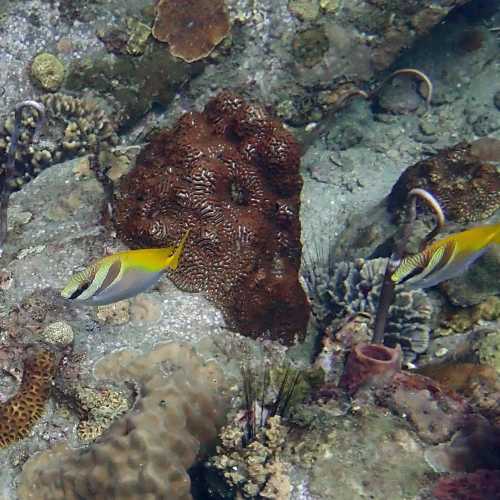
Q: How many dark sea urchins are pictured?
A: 2